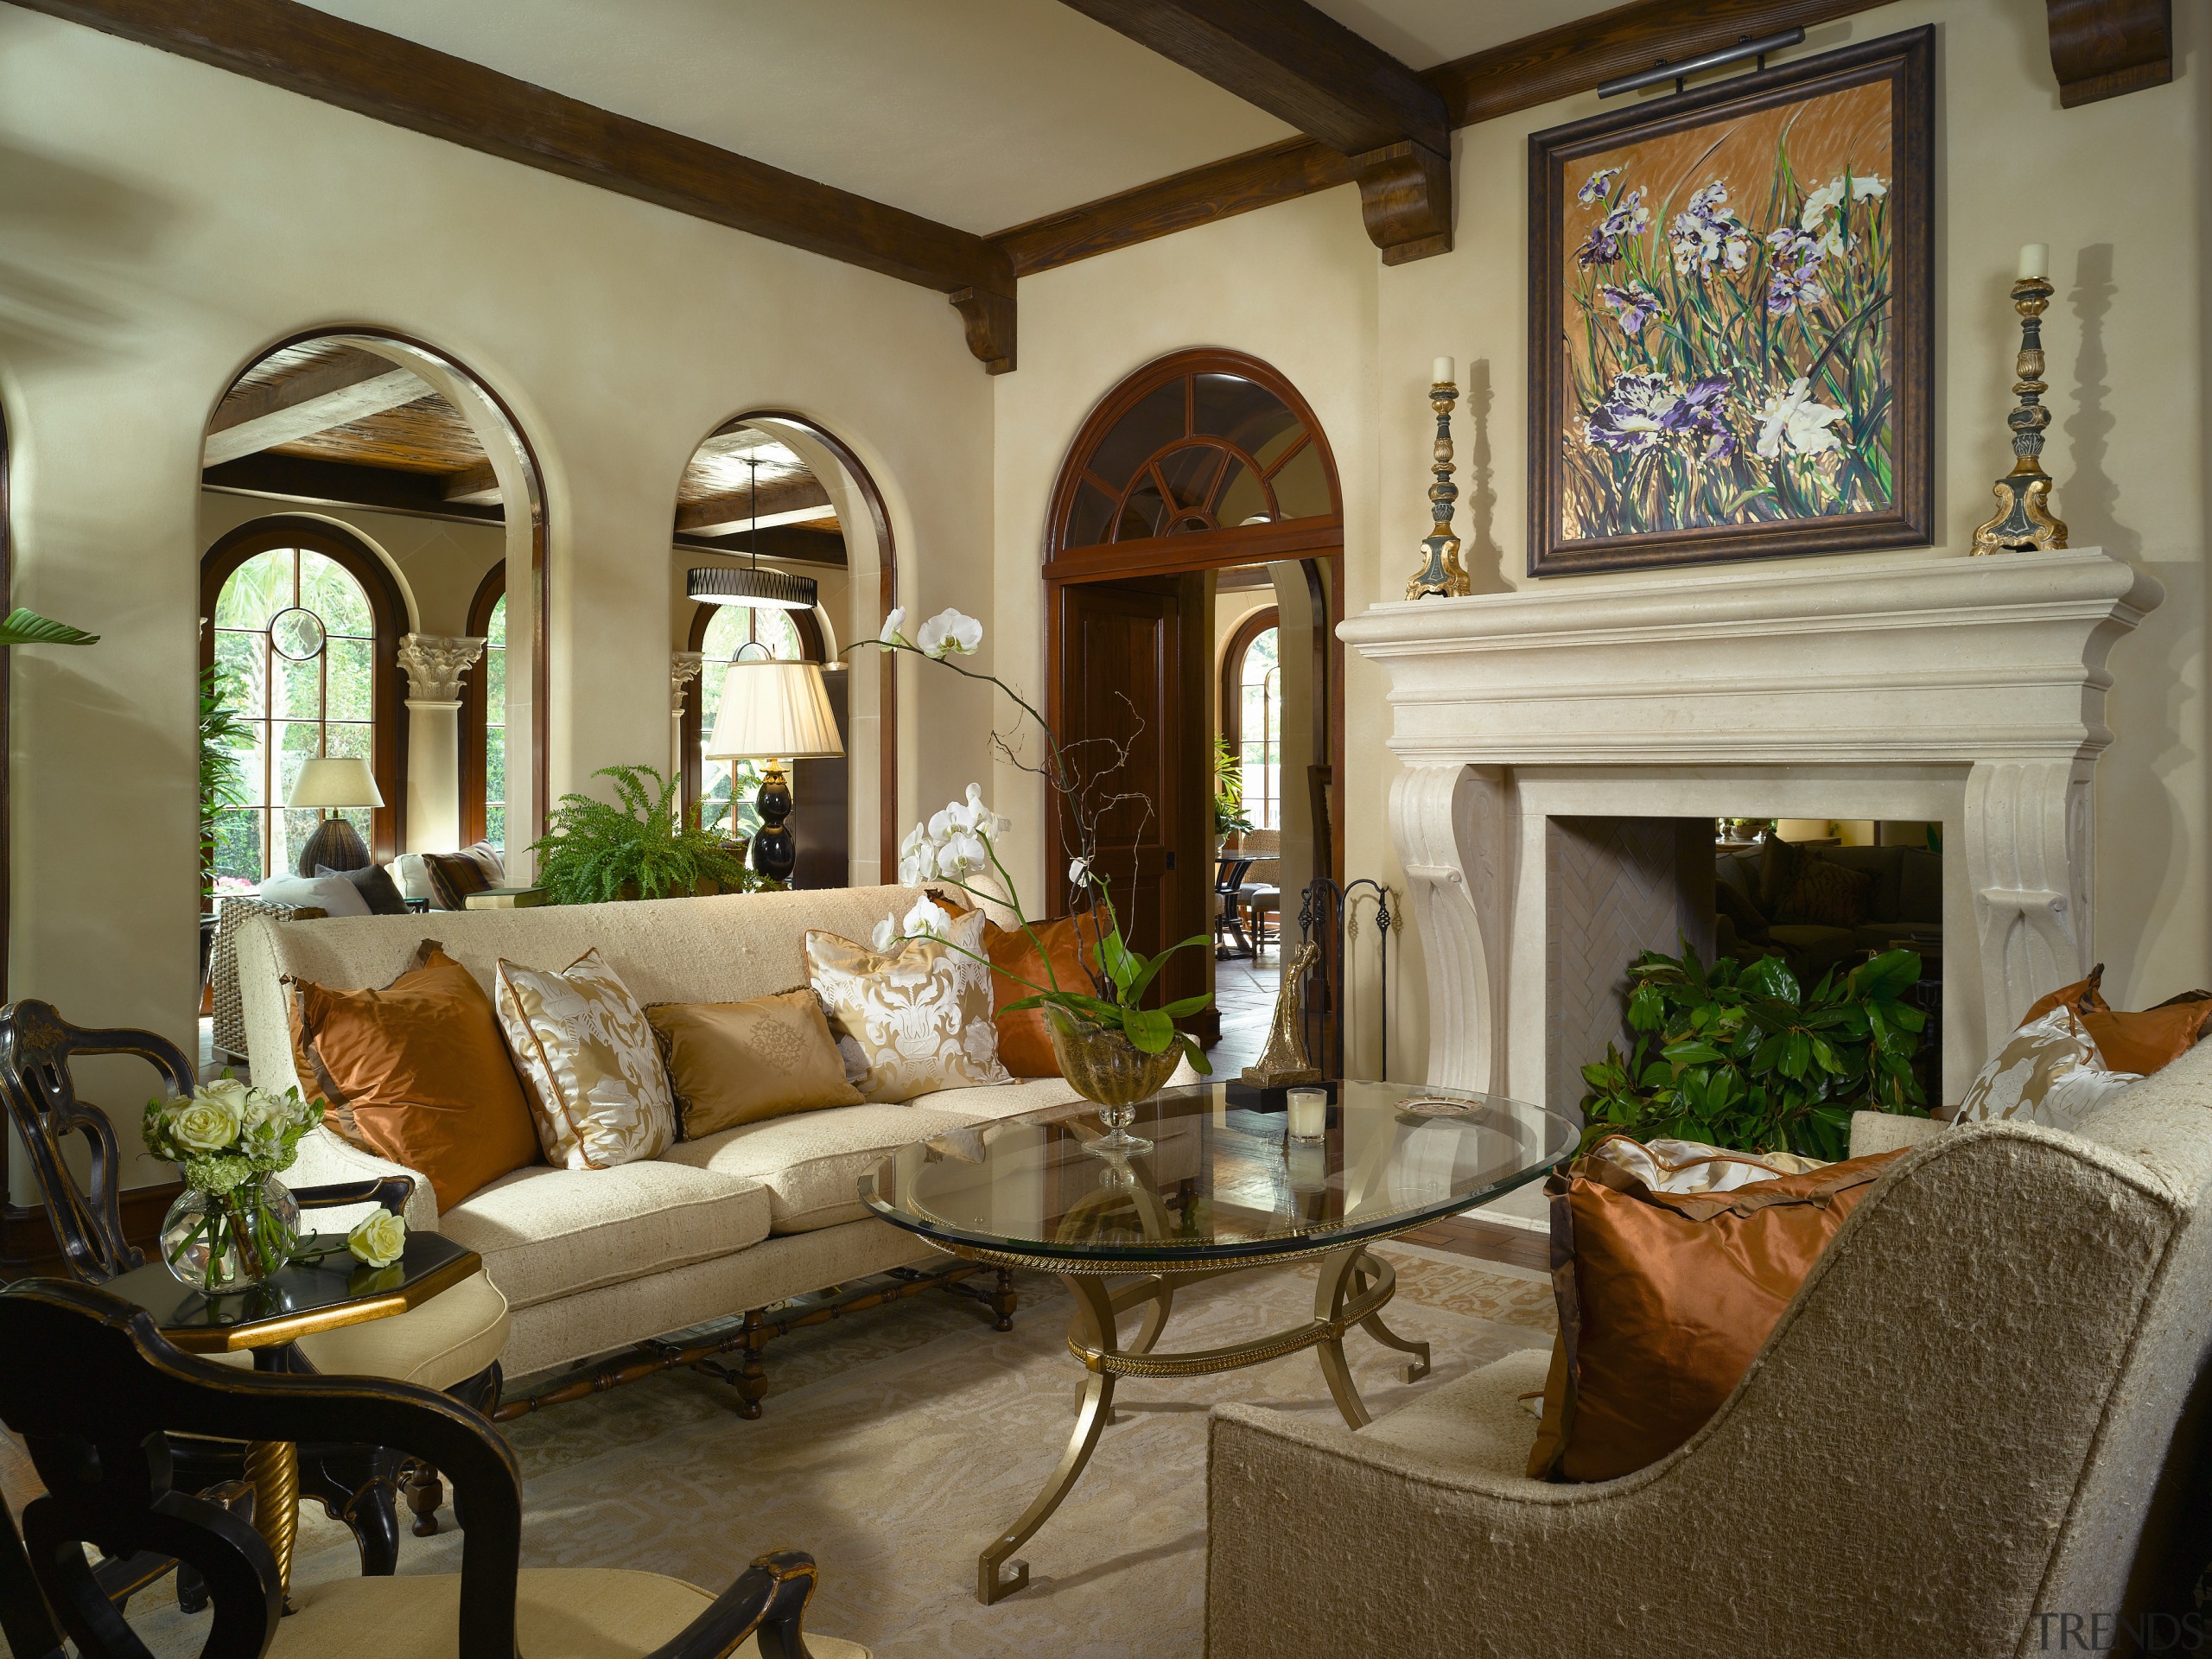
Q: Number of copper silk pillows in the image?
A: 4